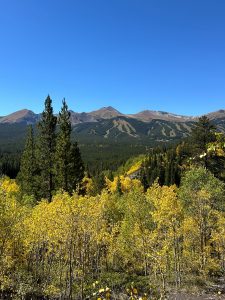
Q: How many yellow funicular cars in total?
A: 0